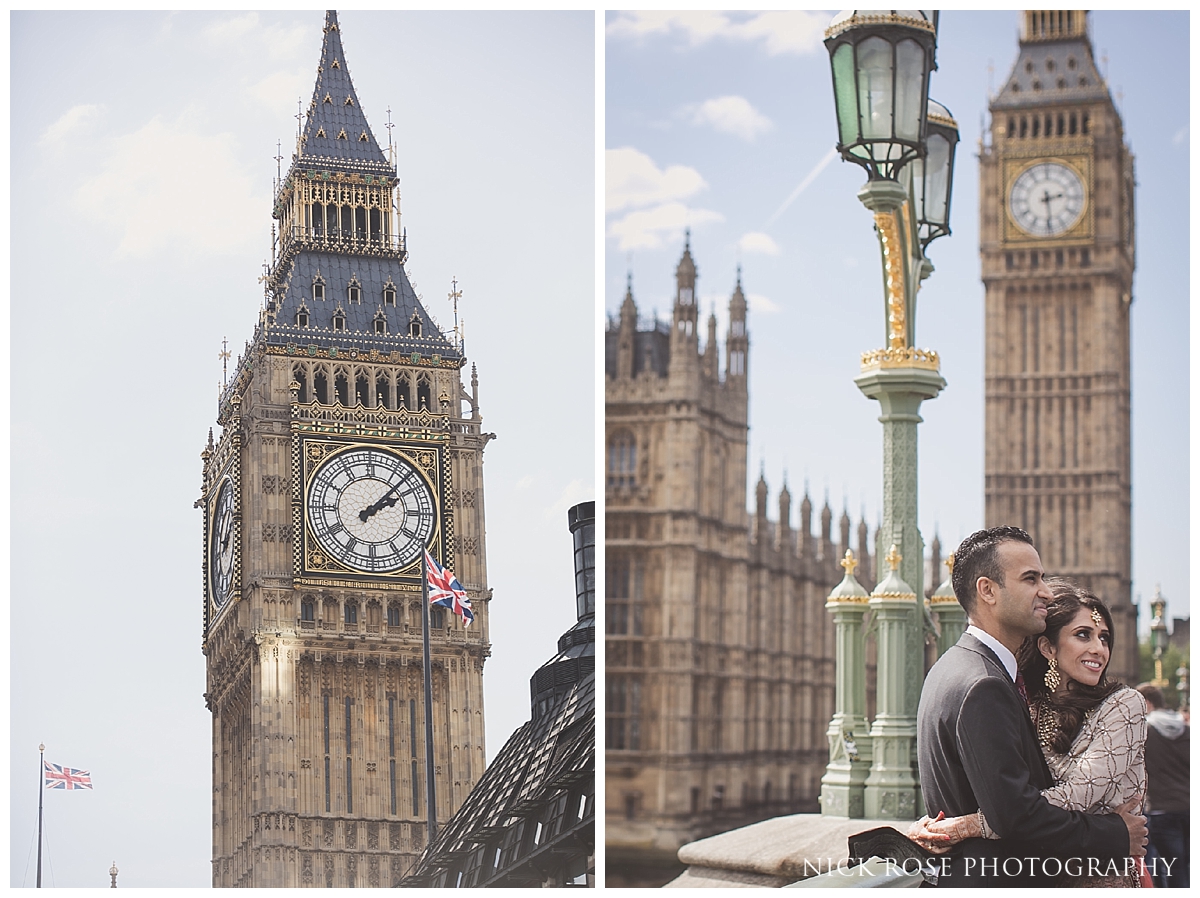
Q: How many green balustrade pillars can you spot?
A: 3